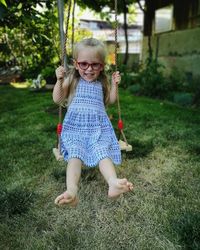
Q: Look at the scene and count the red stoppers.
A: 2